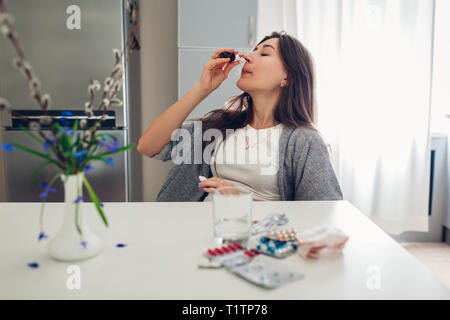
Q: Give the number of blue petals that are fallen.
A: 2